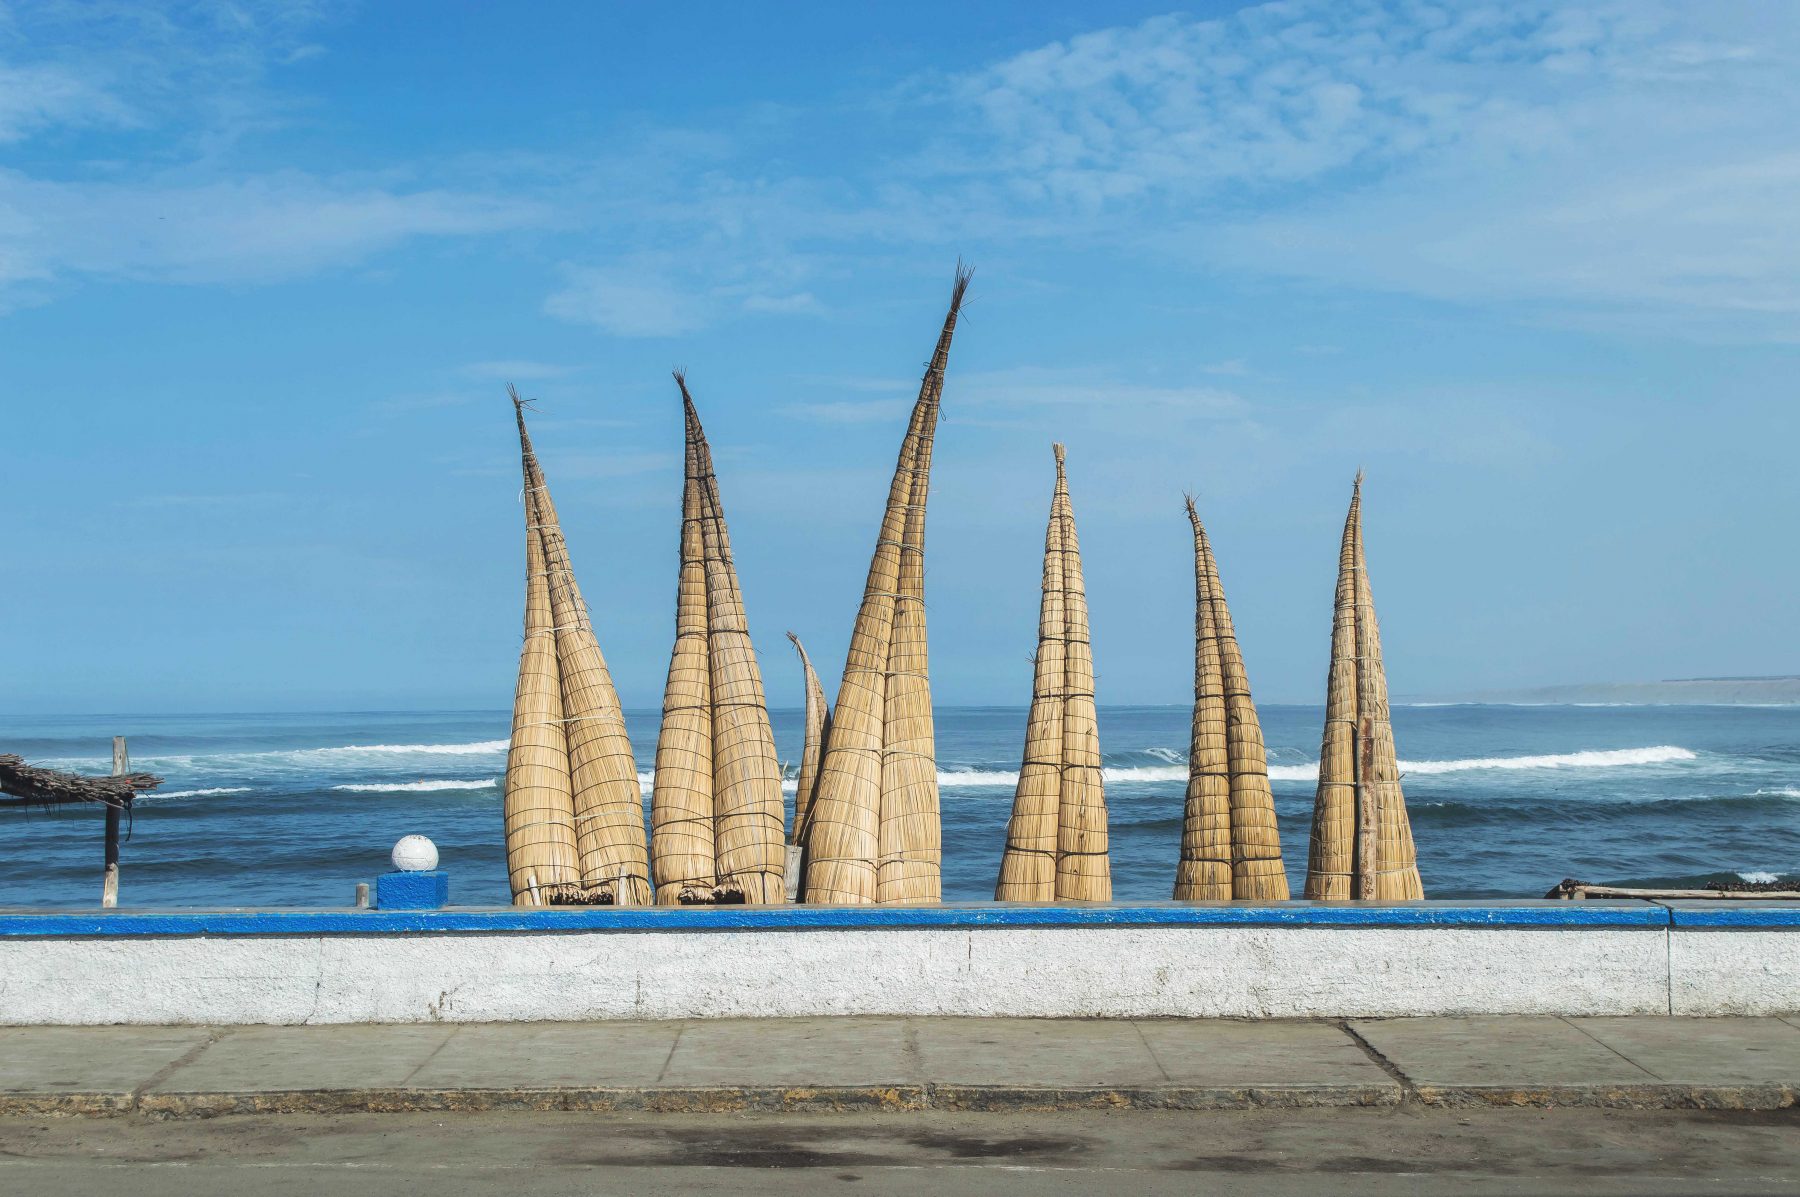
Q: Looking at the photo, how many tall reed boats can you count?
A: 6